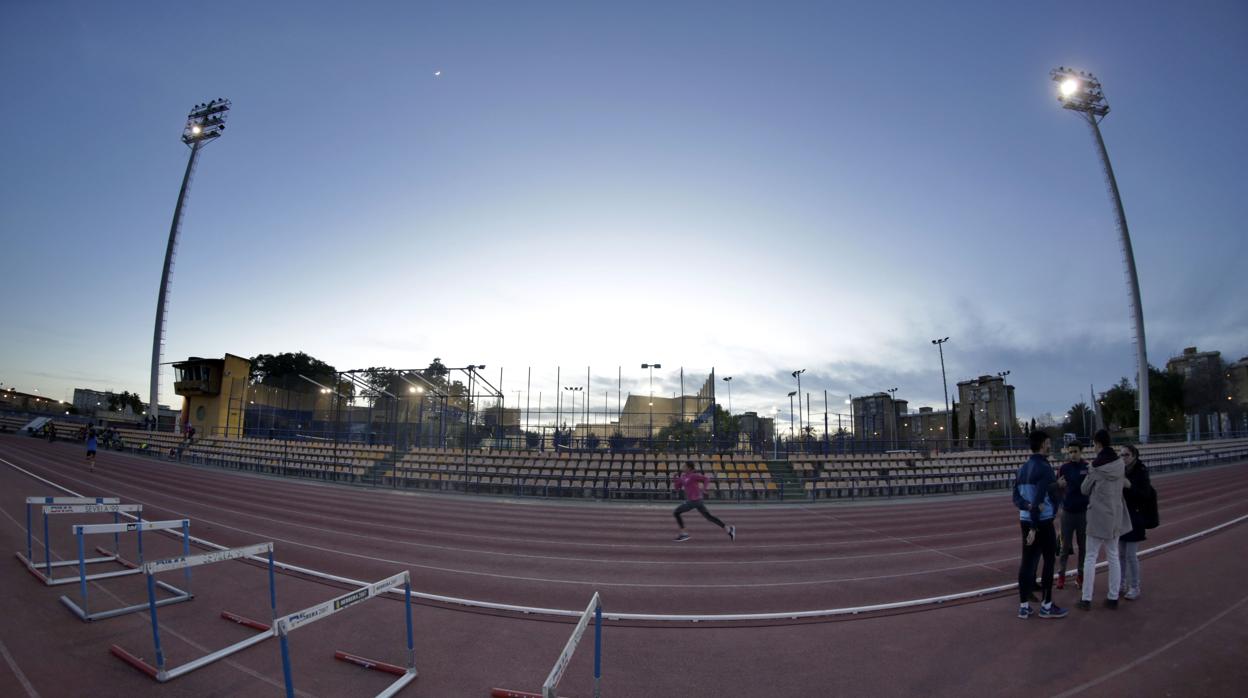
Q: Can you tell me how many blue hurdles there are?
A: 6